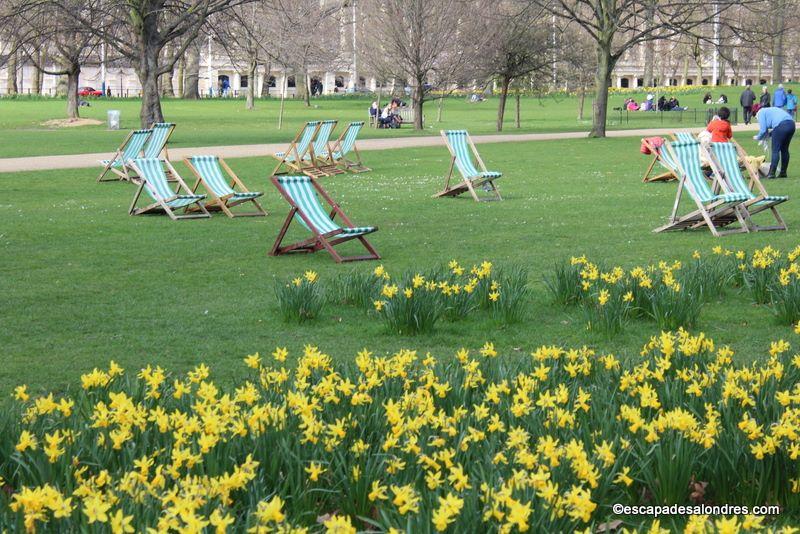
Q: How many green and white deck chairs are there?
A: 13